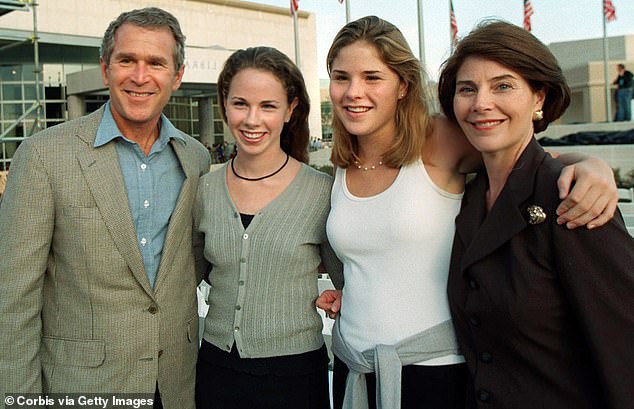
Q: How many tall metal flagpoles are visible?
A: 6